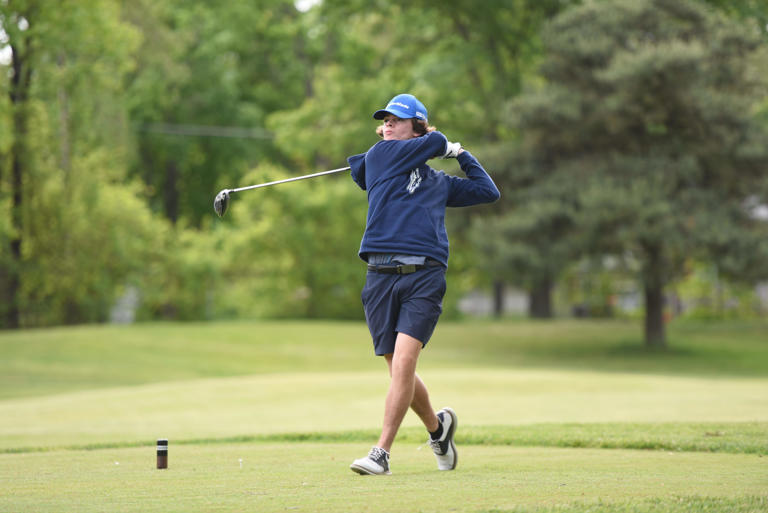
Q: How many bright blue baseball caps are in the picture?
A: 1